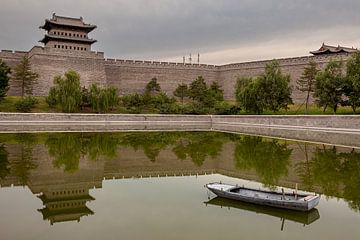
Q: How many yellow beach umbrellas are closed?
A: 0